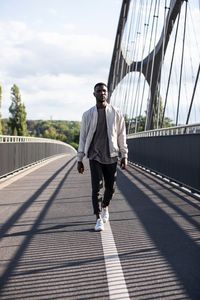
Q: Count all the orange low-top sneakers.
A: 0